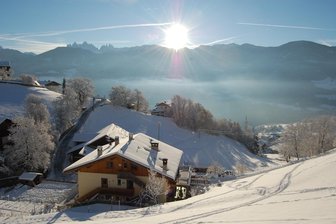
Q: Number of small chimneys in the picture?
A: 5